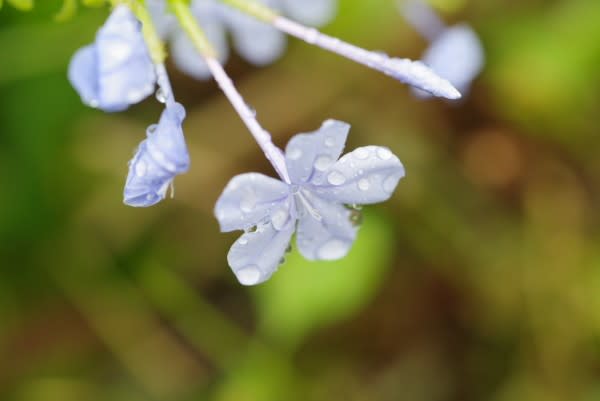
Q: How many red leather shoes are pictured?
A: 0